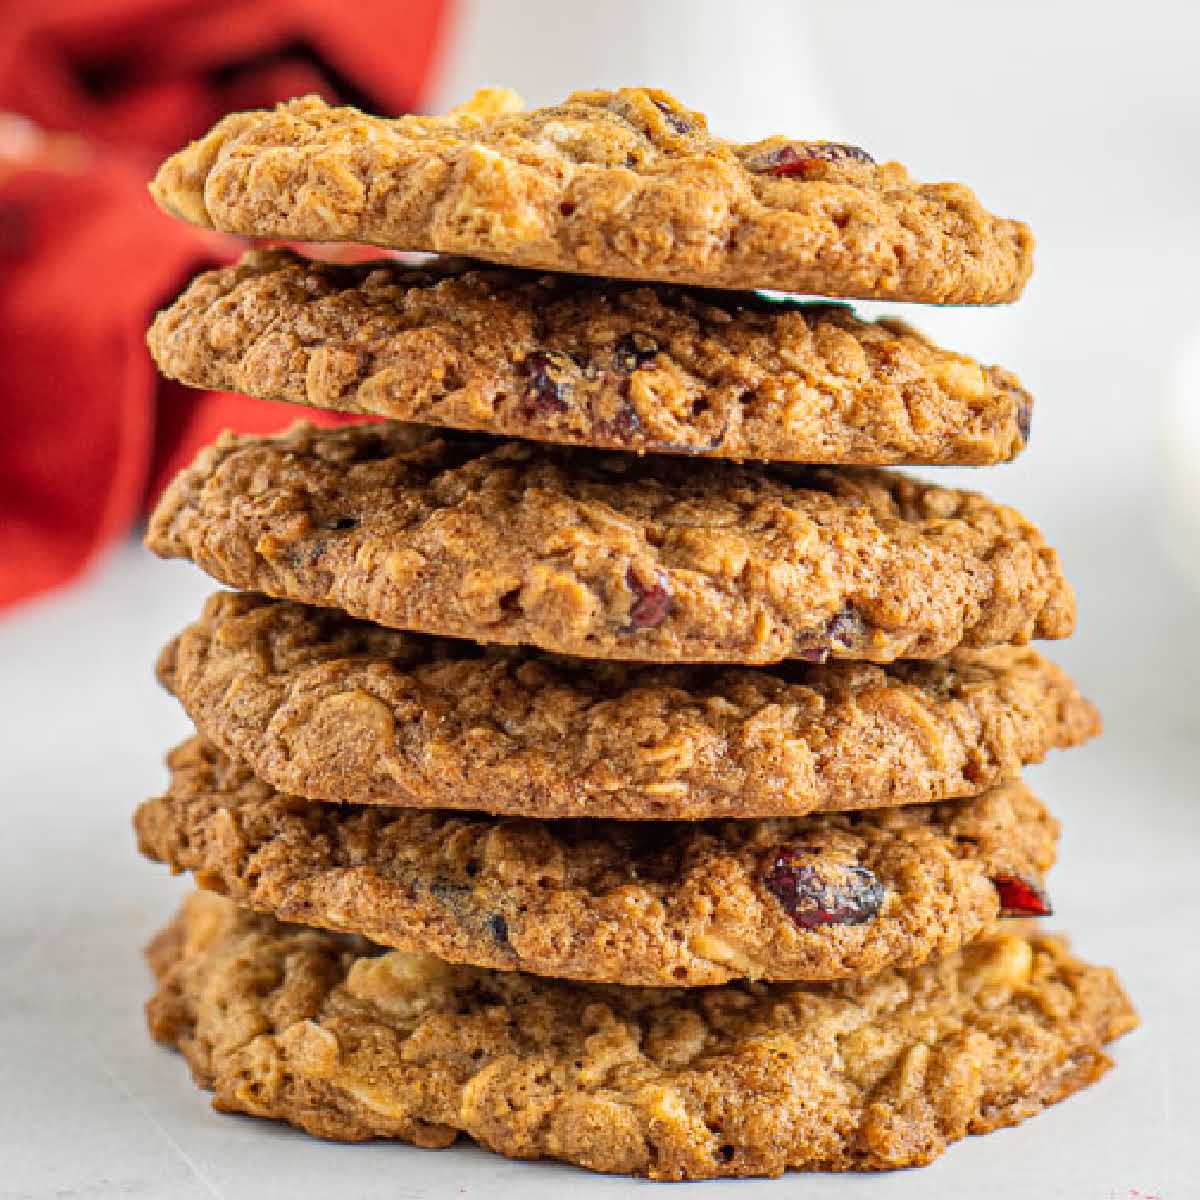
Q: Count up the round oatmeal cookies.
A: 6